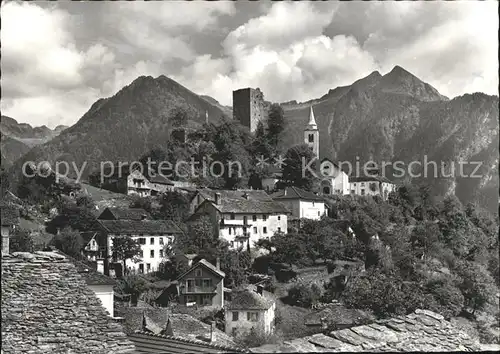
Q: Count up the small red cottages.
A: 0